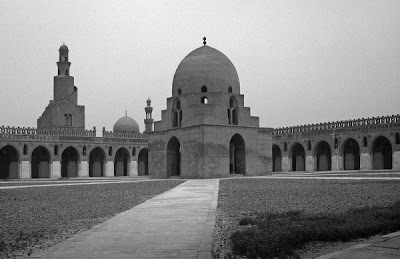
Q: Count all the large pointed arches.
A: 13